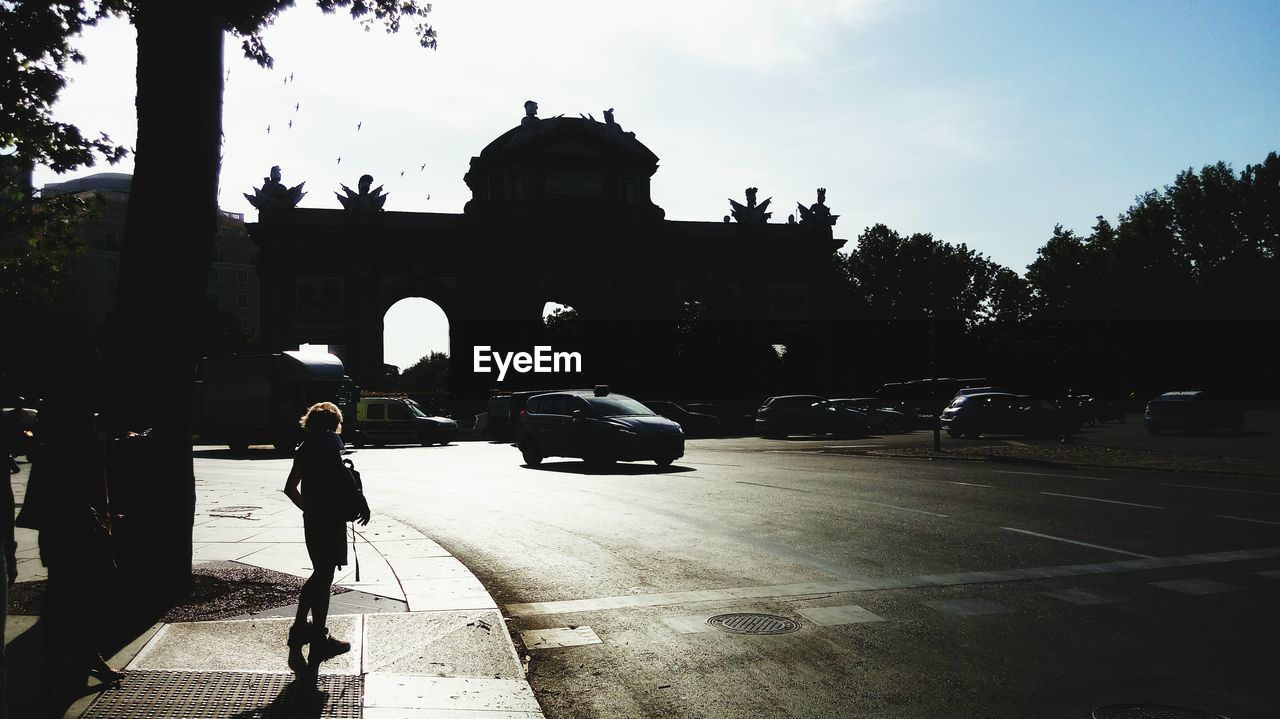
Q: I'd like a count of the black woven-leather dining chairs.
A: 0